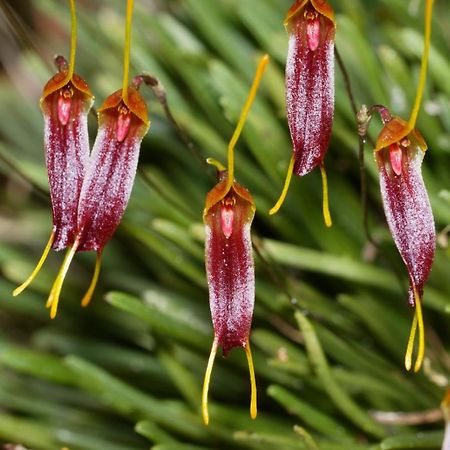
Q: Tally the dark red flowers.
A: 5